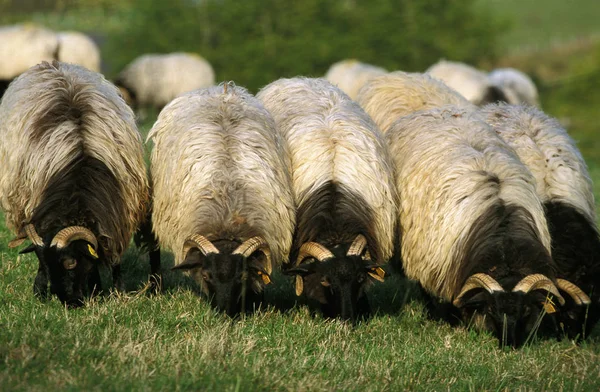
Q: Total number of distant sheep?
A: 6